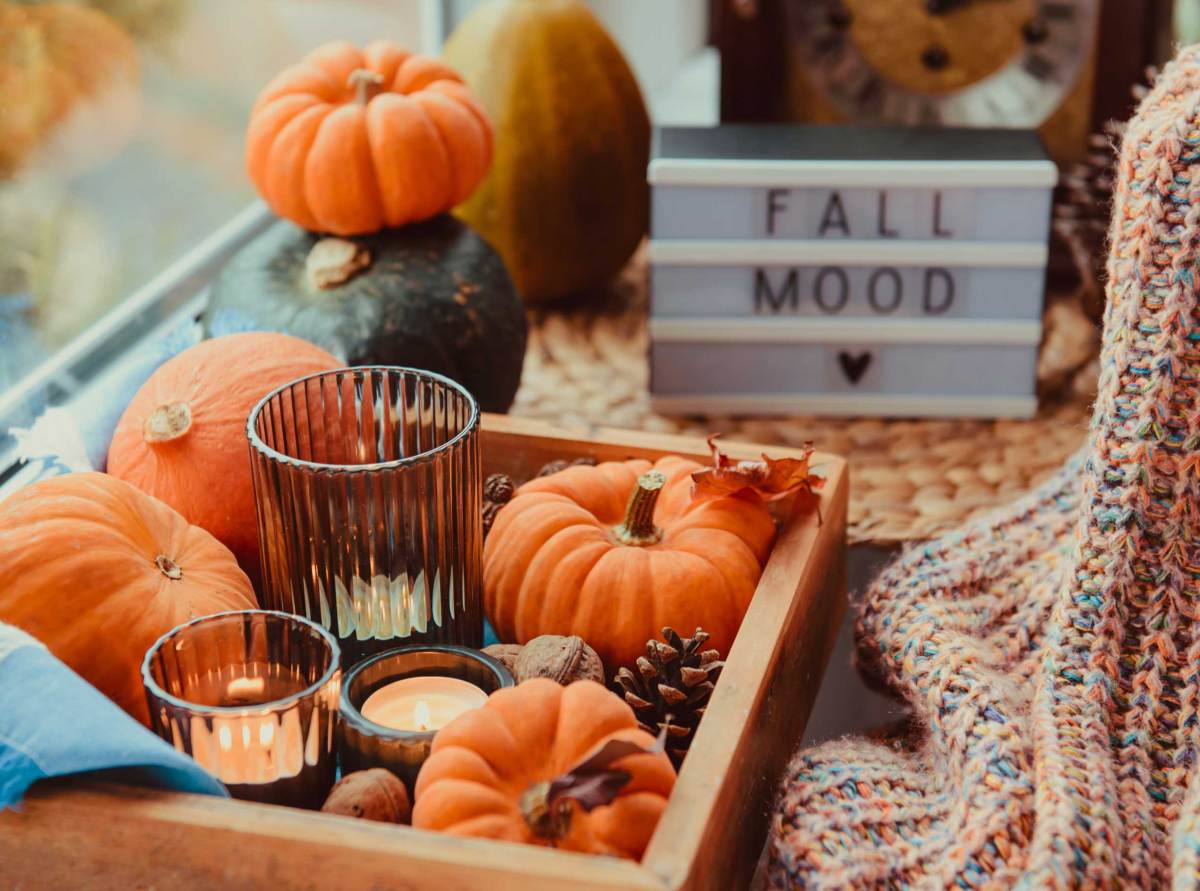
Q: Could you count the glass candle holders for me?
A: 3